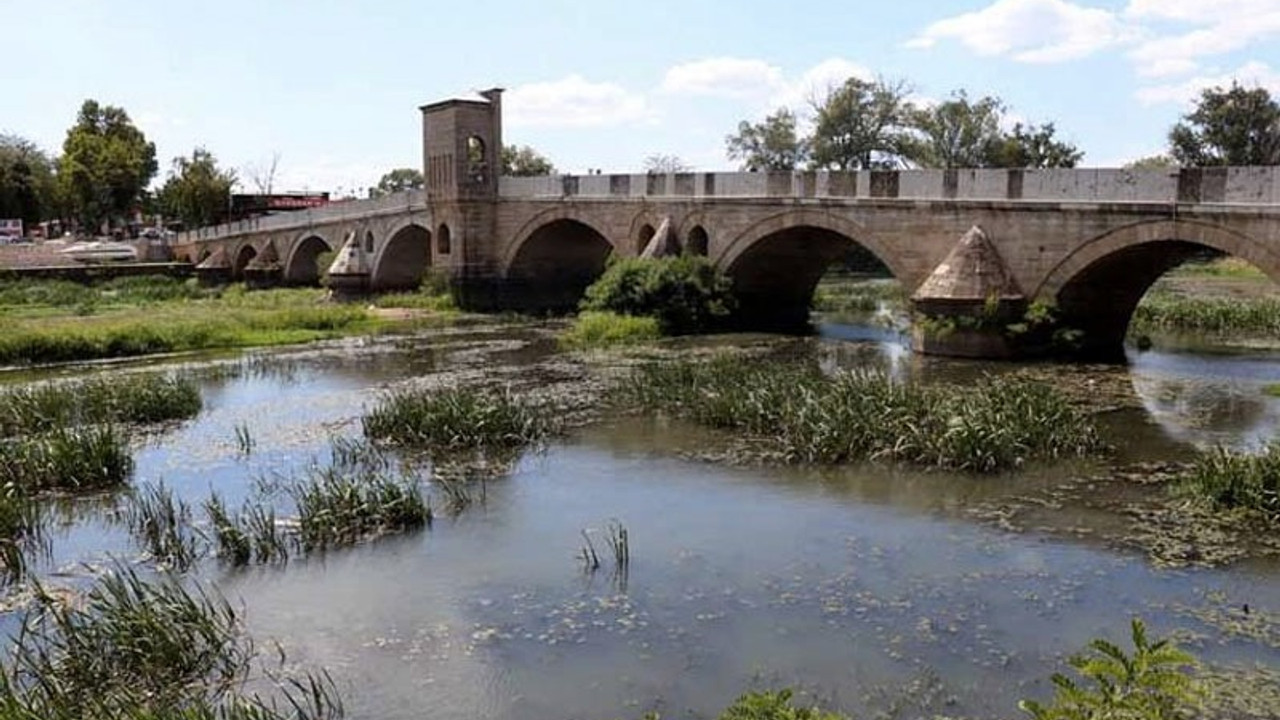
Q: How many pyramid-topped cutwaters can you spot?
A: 5